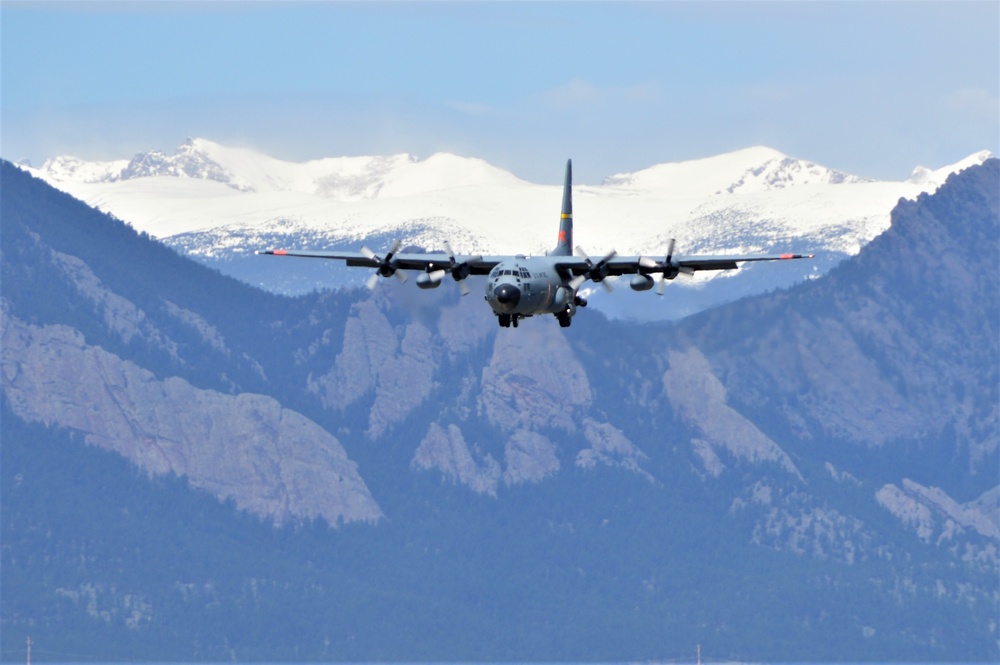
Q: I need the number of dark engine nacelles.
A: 4